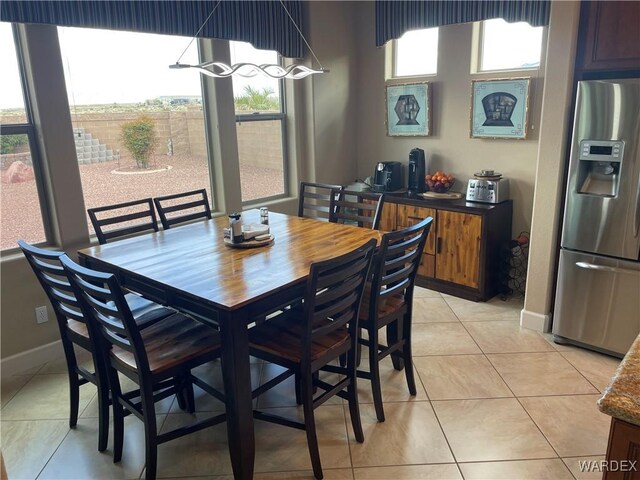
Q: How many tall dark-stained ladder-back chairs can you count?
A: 8